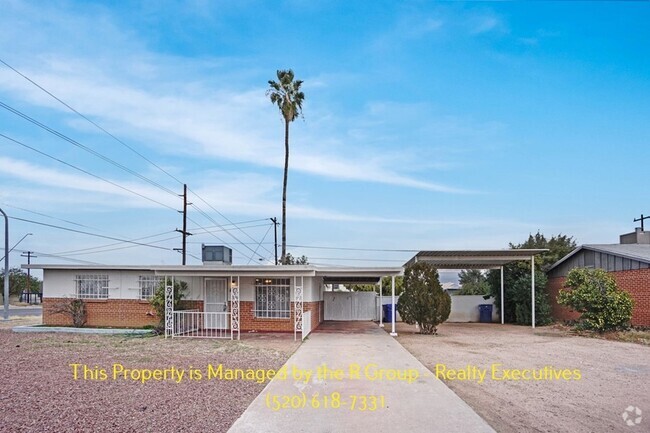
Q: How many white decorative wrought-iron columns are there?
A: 3